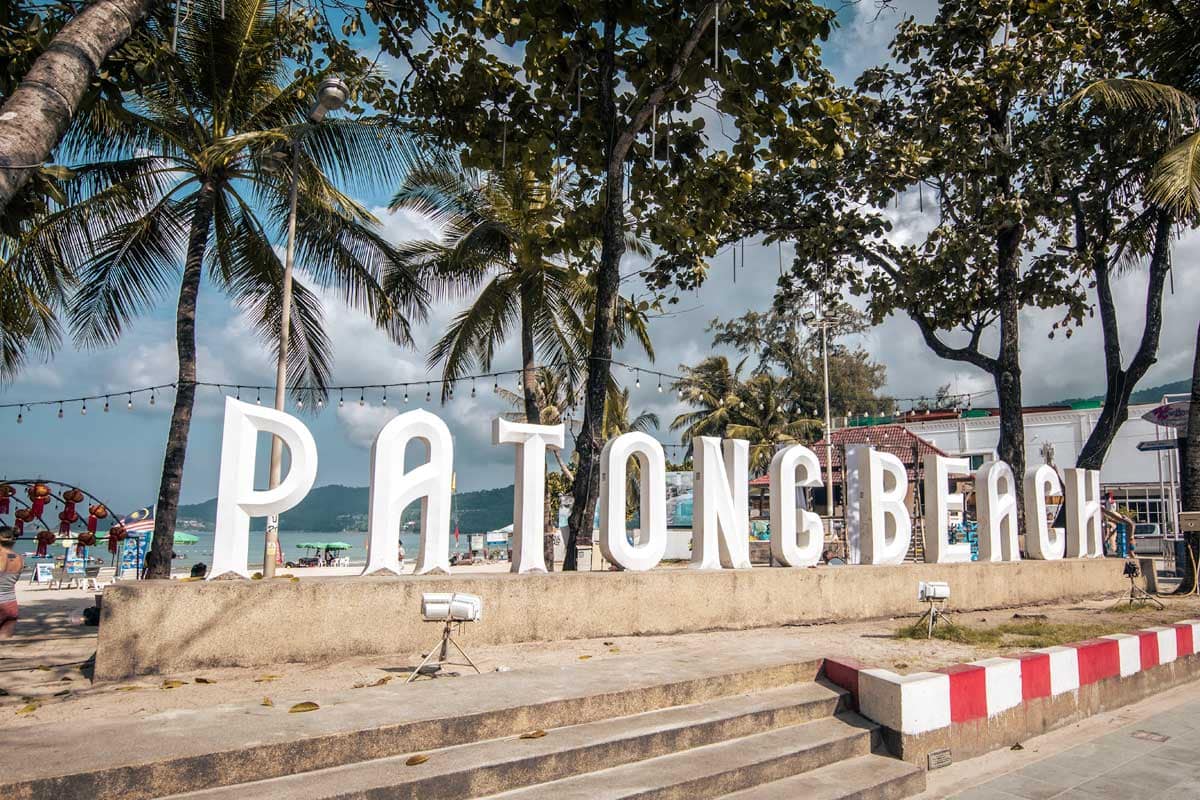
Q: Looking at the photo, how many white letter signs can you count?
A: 11